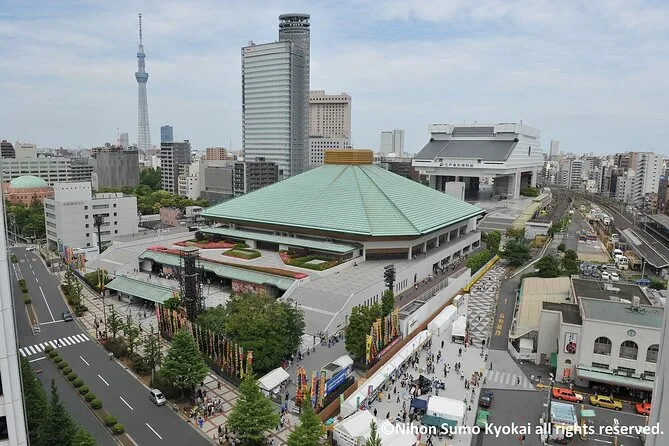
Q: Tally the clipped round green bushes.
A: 12